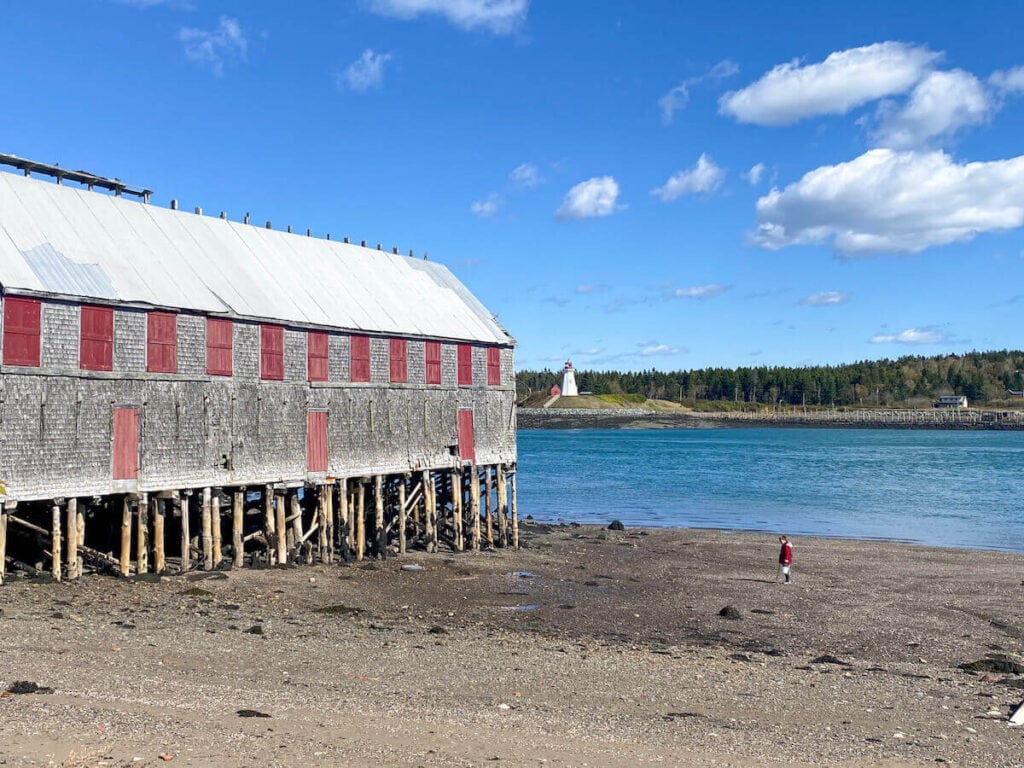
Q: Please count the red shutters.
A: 11